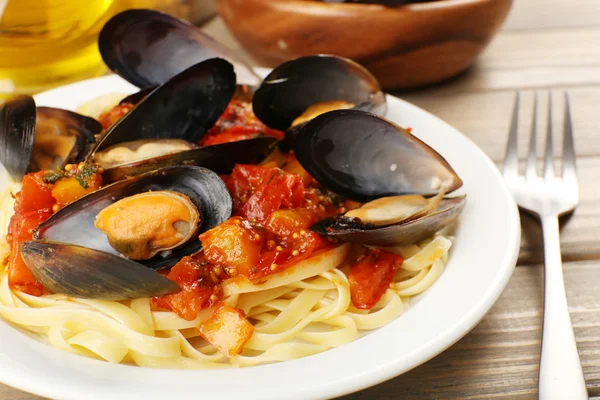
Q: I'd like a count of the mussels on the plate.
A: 6